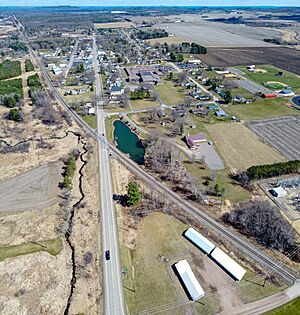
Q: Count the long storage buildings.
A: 3